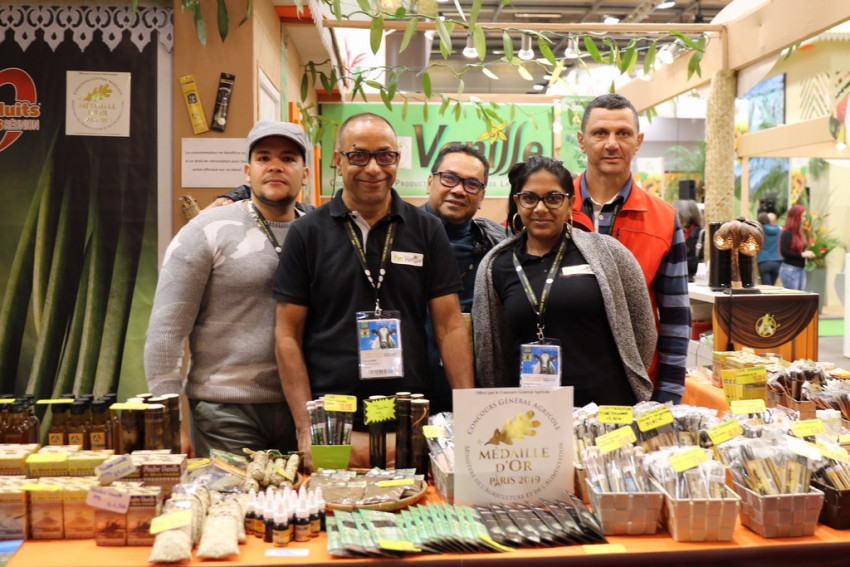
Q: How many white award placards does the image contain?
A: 2